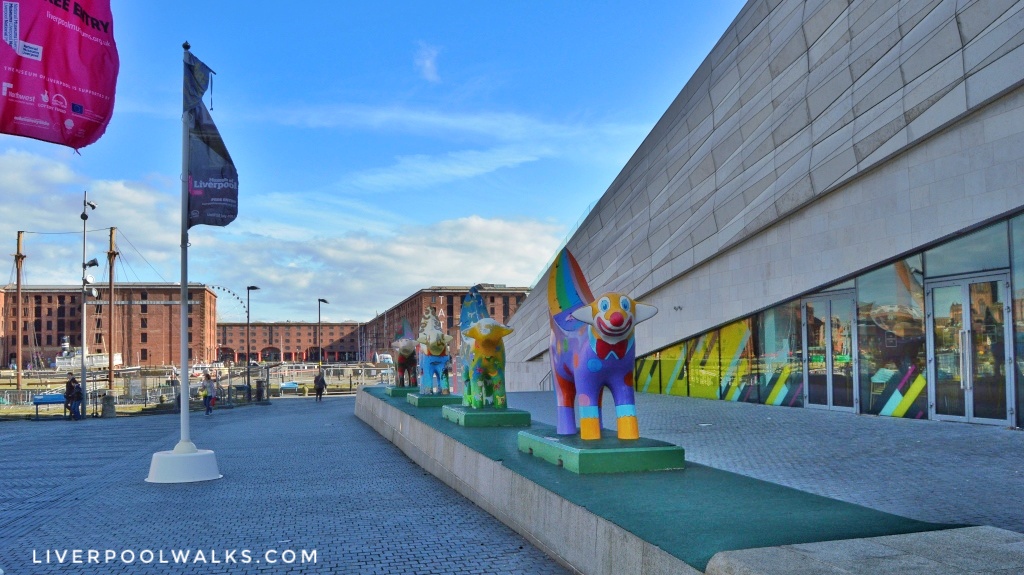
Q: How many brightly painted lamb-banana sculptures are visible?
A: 4